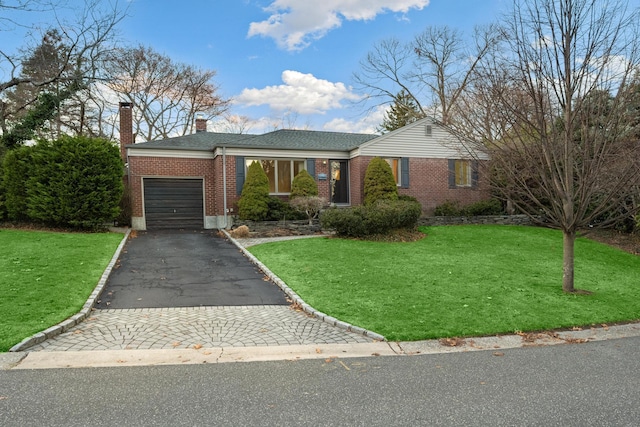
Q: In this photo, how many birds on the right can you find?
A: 0